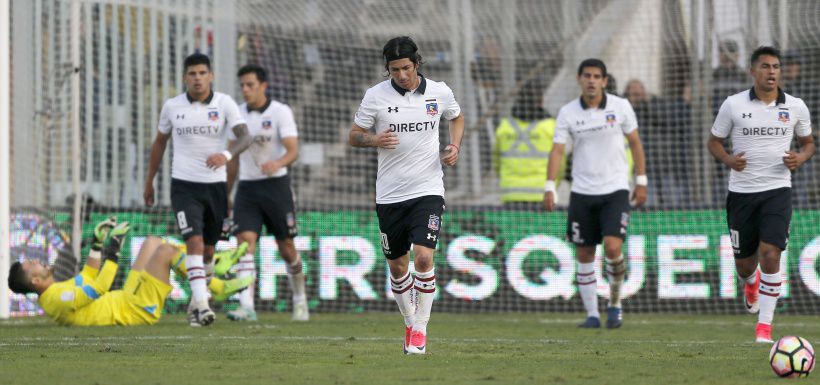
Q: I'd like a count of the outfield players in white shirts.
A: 5